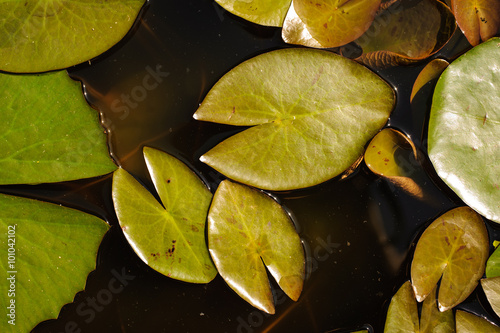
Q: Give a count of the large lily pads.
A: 5